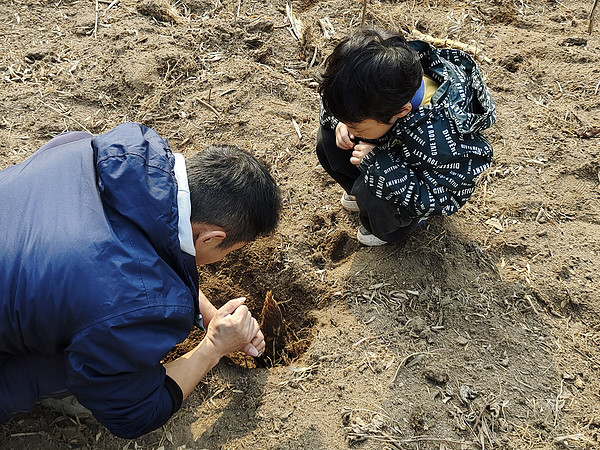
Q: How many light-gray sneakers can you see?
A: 2